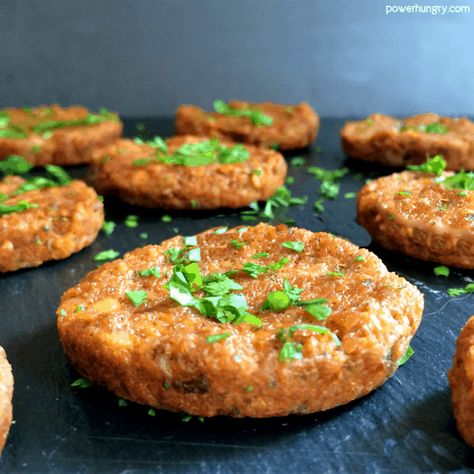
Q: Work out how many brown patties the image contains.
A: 9